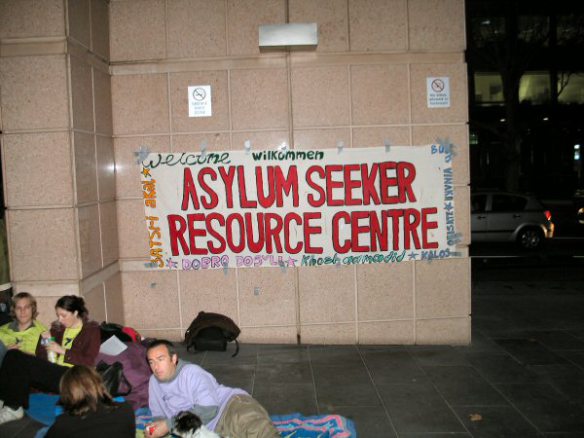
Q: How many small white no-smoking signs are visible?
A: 2